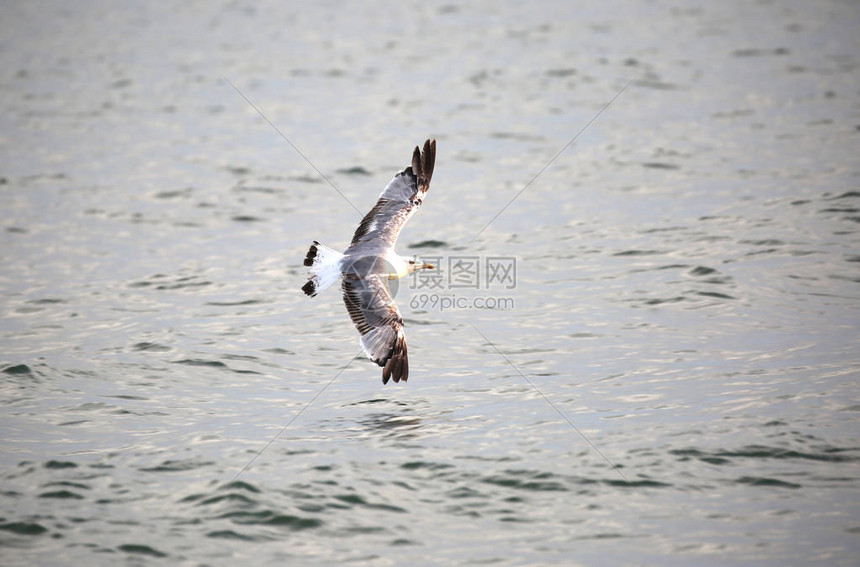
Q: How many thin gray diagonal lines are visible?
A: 4